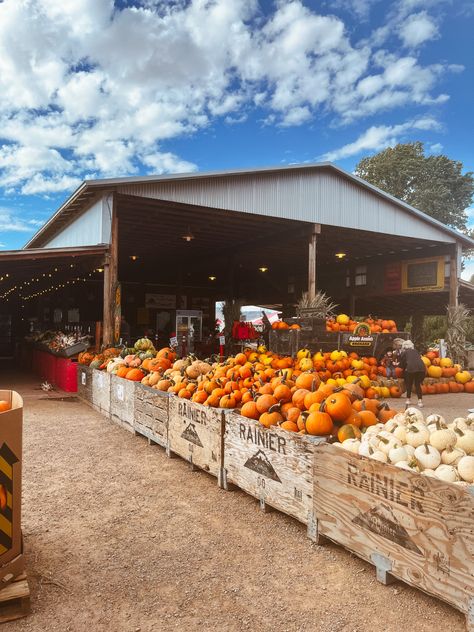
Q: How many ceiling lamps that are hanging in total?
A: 5